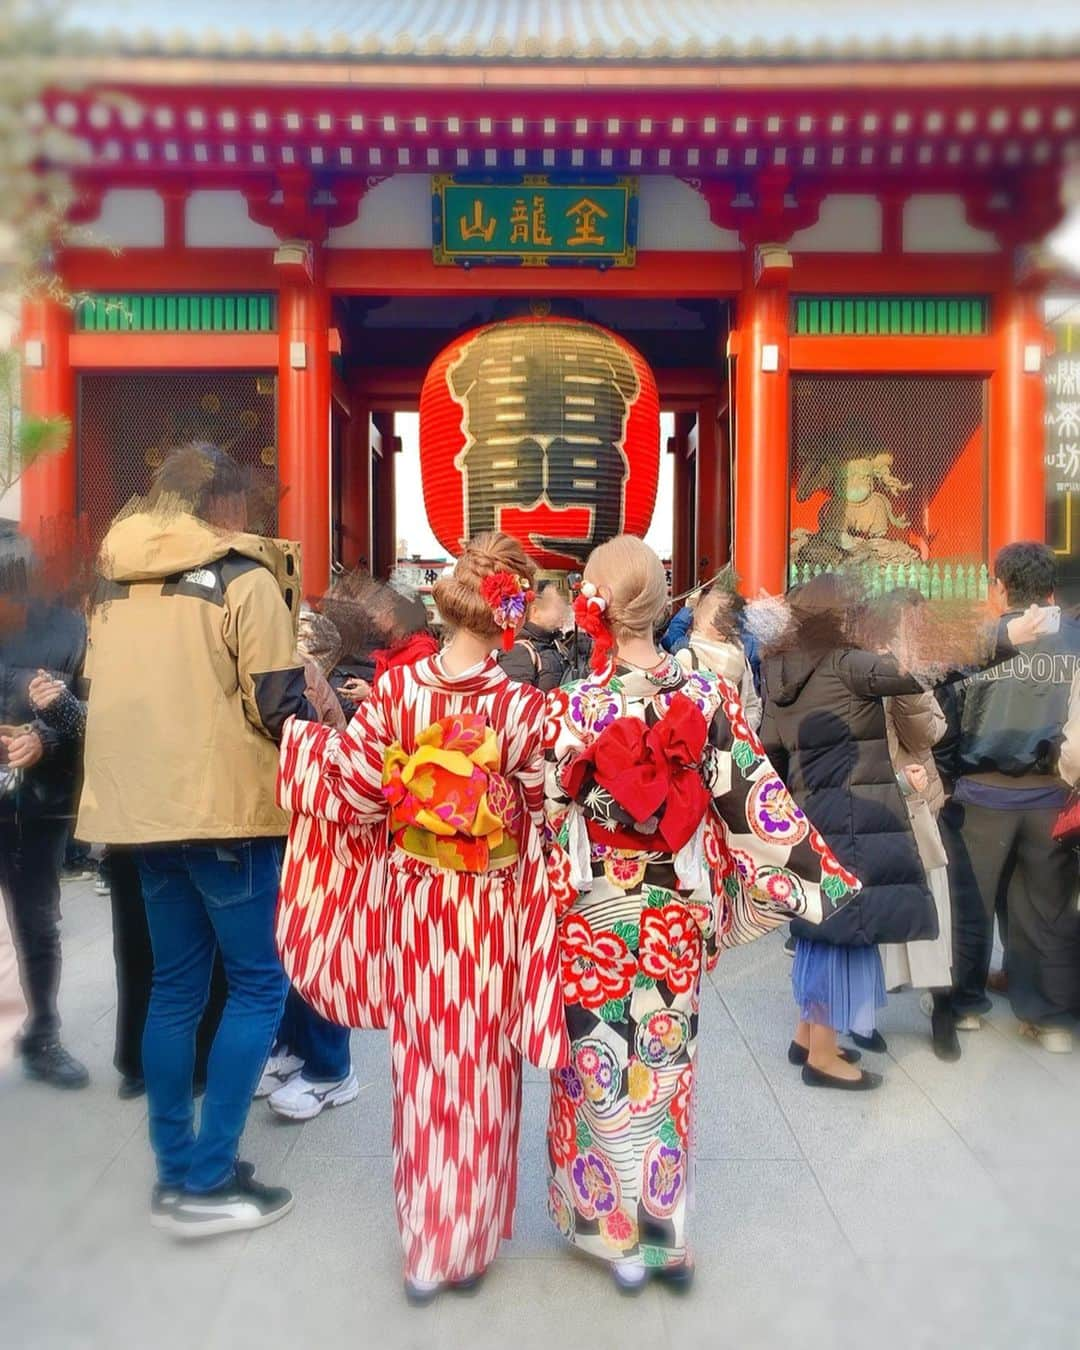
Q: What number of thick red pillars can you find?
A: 4